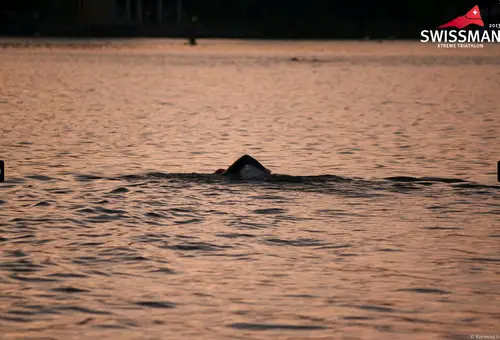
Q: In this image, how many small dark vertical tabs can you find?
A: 2